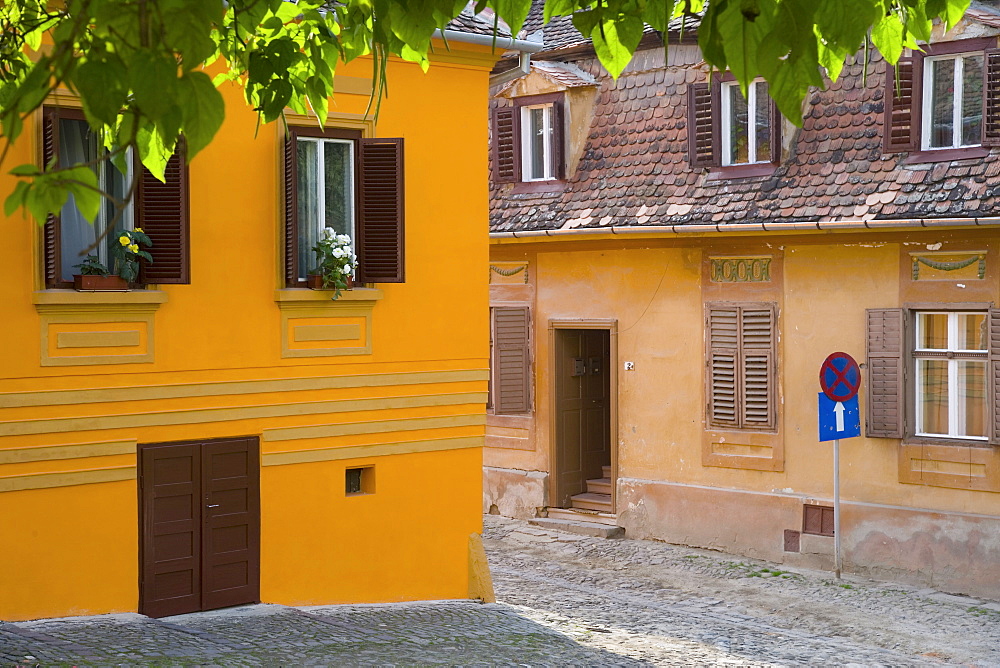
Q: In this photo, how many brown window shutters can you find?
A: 15